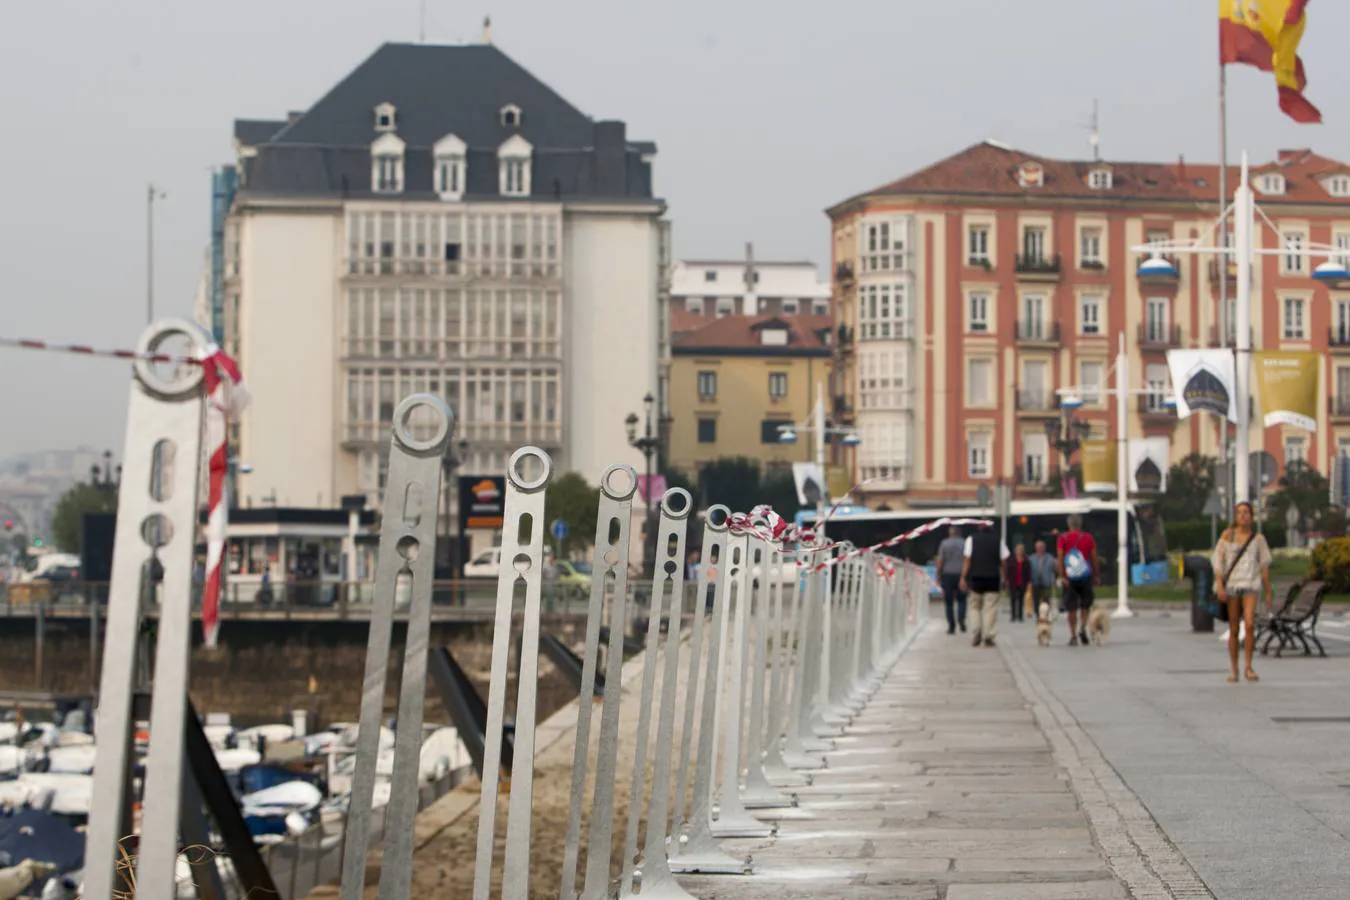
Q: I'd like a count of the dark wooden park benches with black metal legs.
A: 2